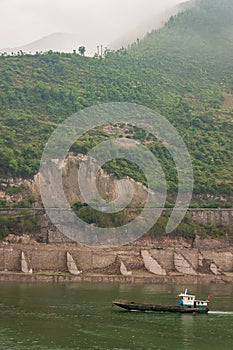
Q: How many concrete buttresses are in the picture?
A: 6